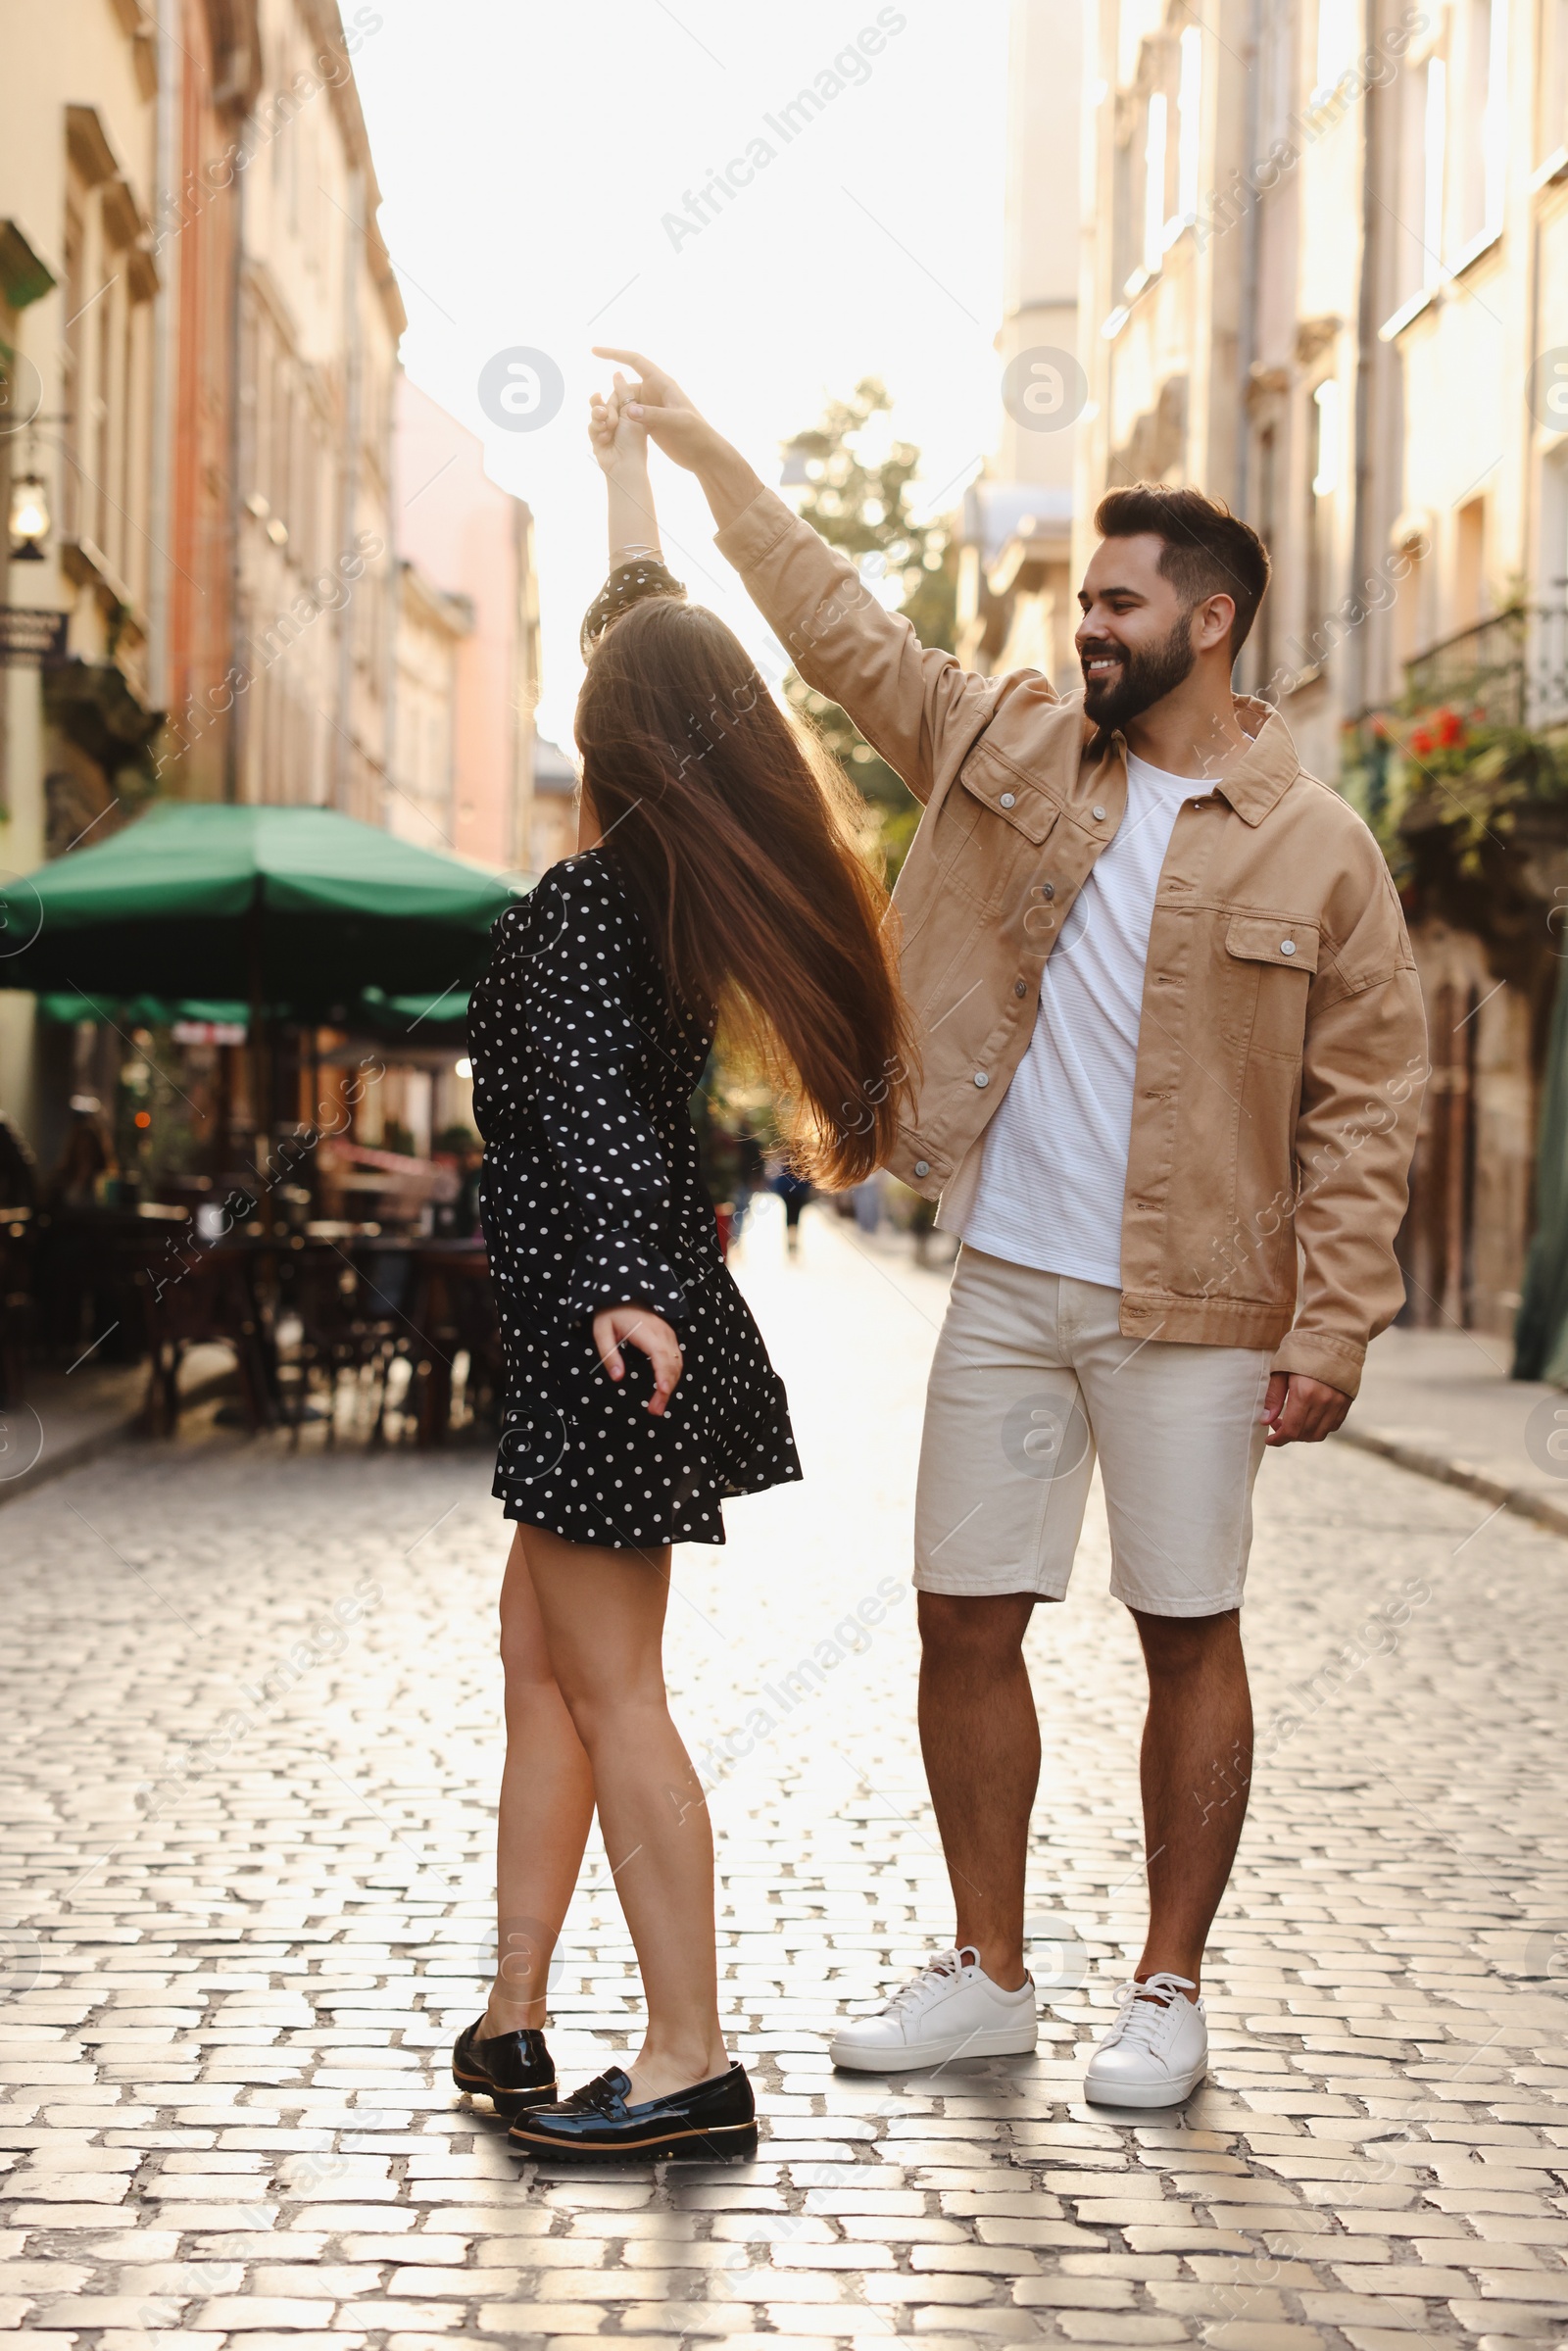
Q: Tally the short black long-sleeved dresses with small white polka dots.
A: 1